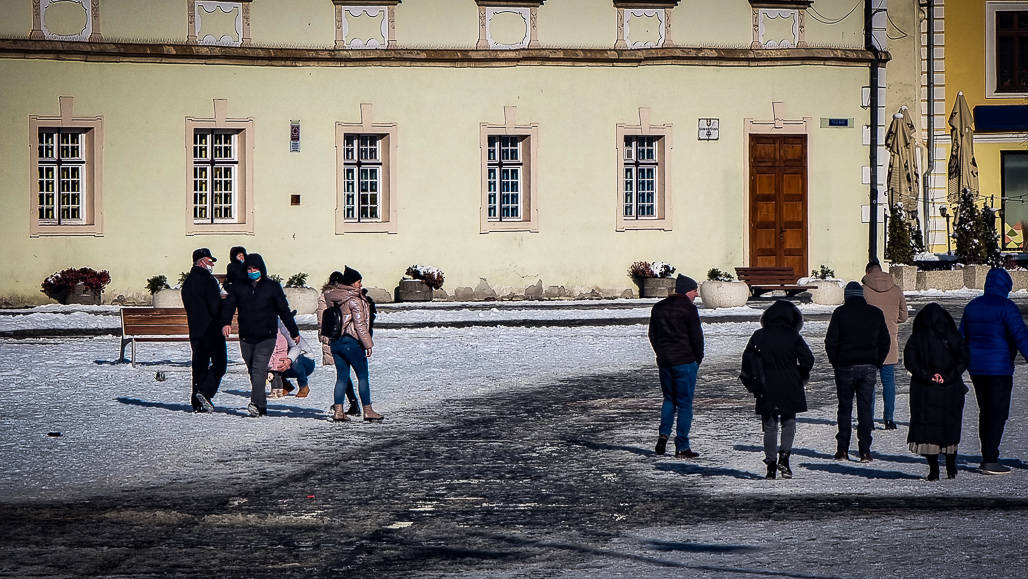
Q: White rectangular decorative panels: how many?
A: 6